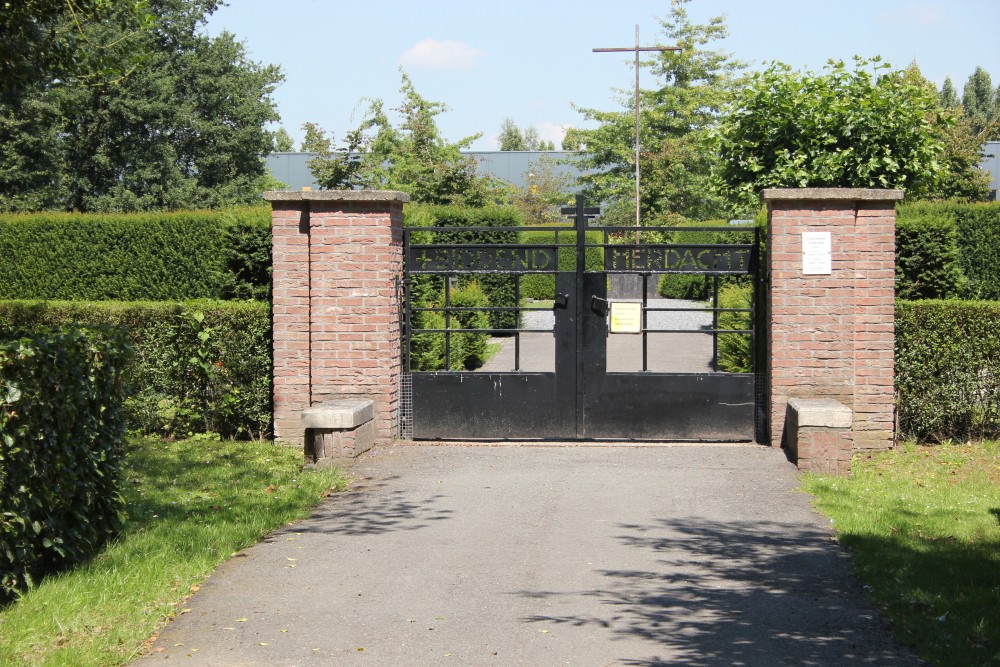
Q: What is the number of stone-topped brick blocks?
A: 2